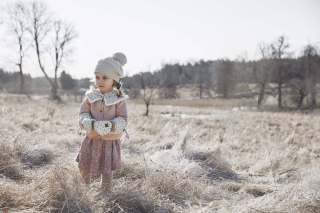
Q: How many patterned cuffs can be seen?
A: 2